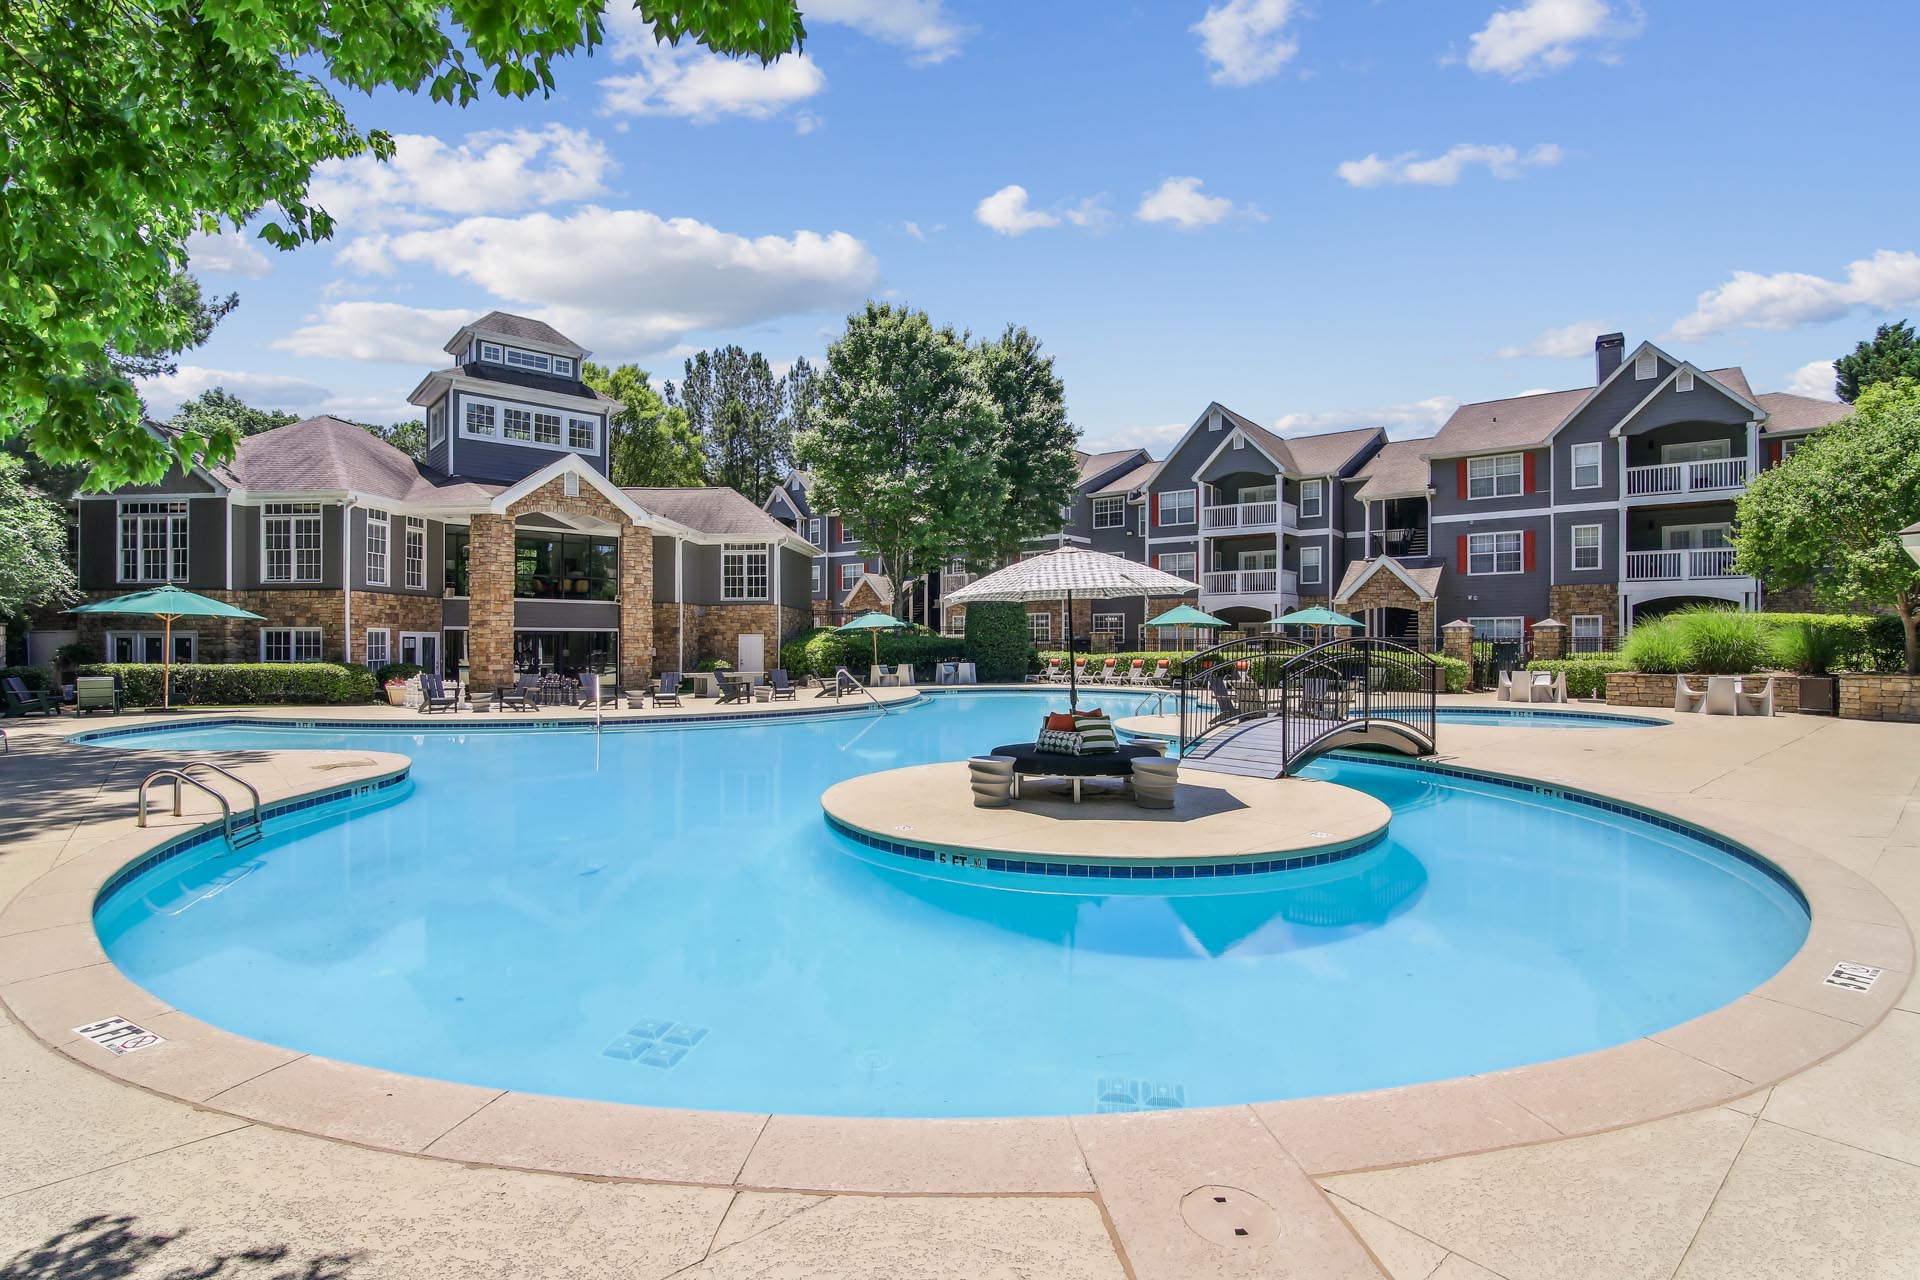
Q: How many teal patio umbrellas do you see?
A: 4